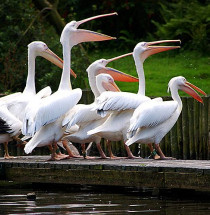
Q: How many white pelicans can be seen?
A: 6